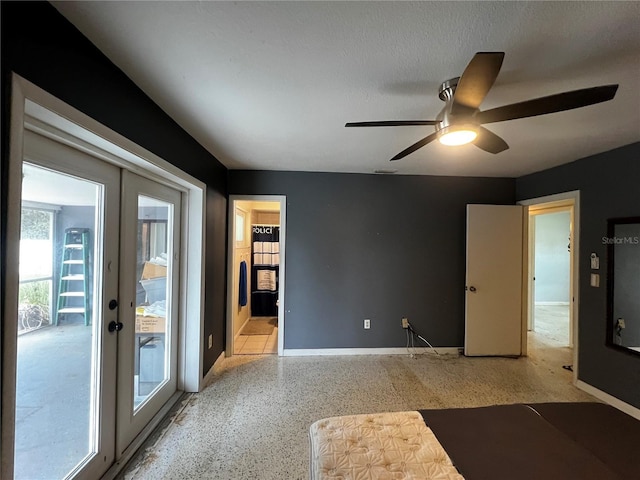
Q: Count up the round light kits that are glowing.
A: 1